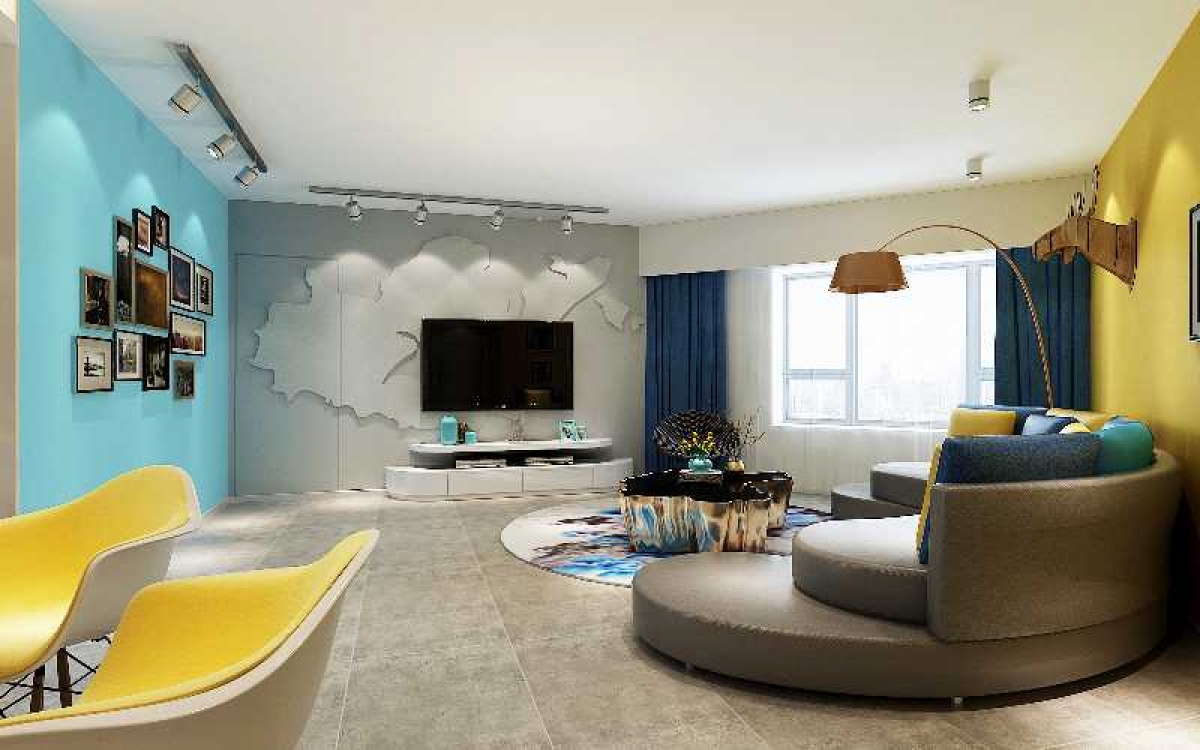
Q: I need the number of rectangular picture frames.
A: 13